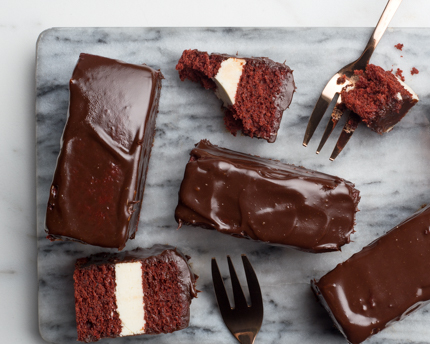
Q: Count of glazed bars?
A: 3